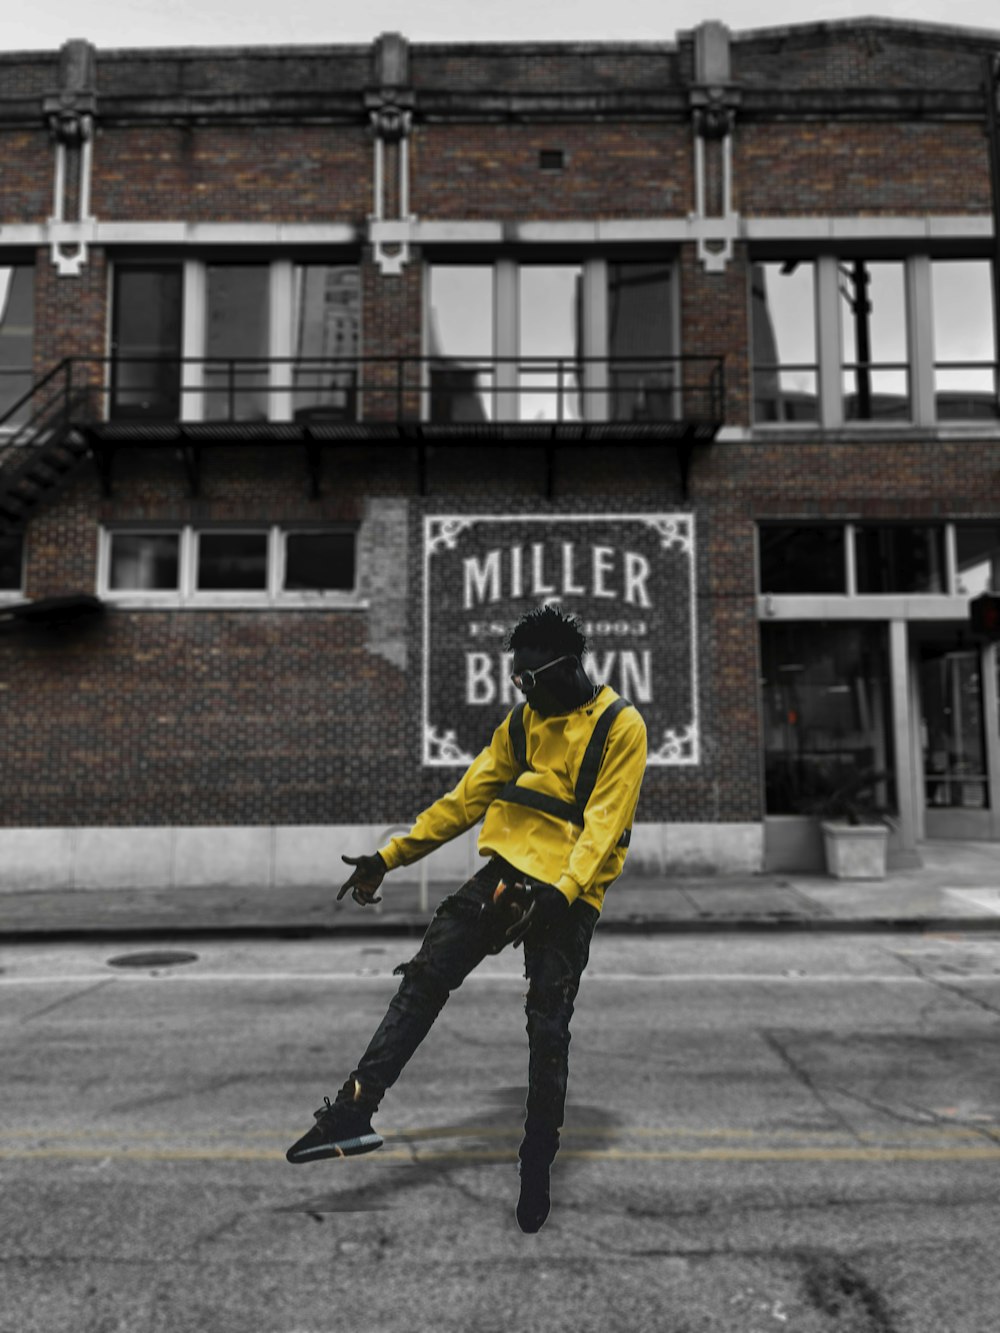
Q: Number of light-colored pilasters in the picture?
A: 3